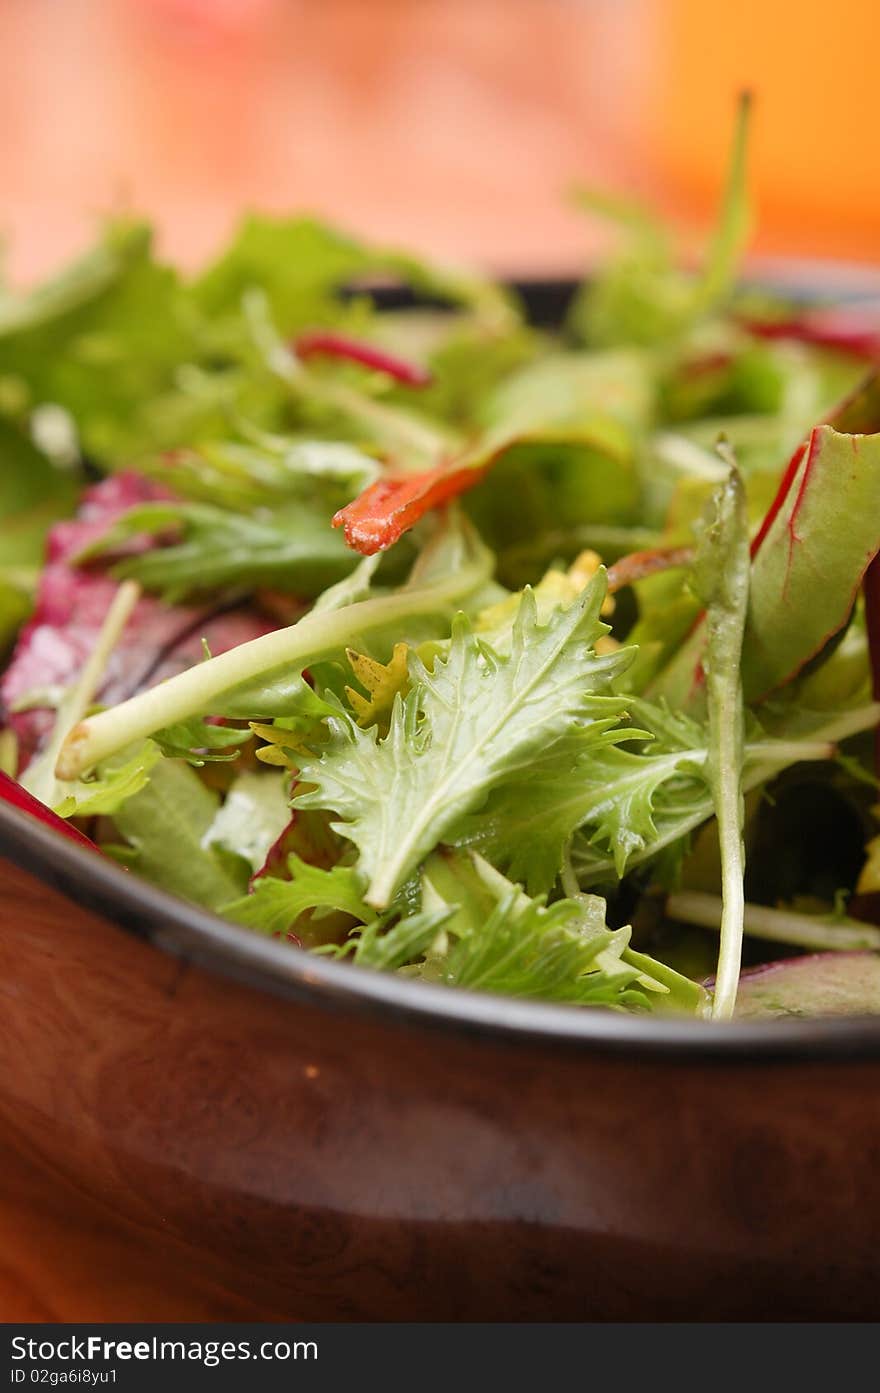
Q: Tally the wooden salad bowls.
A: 1